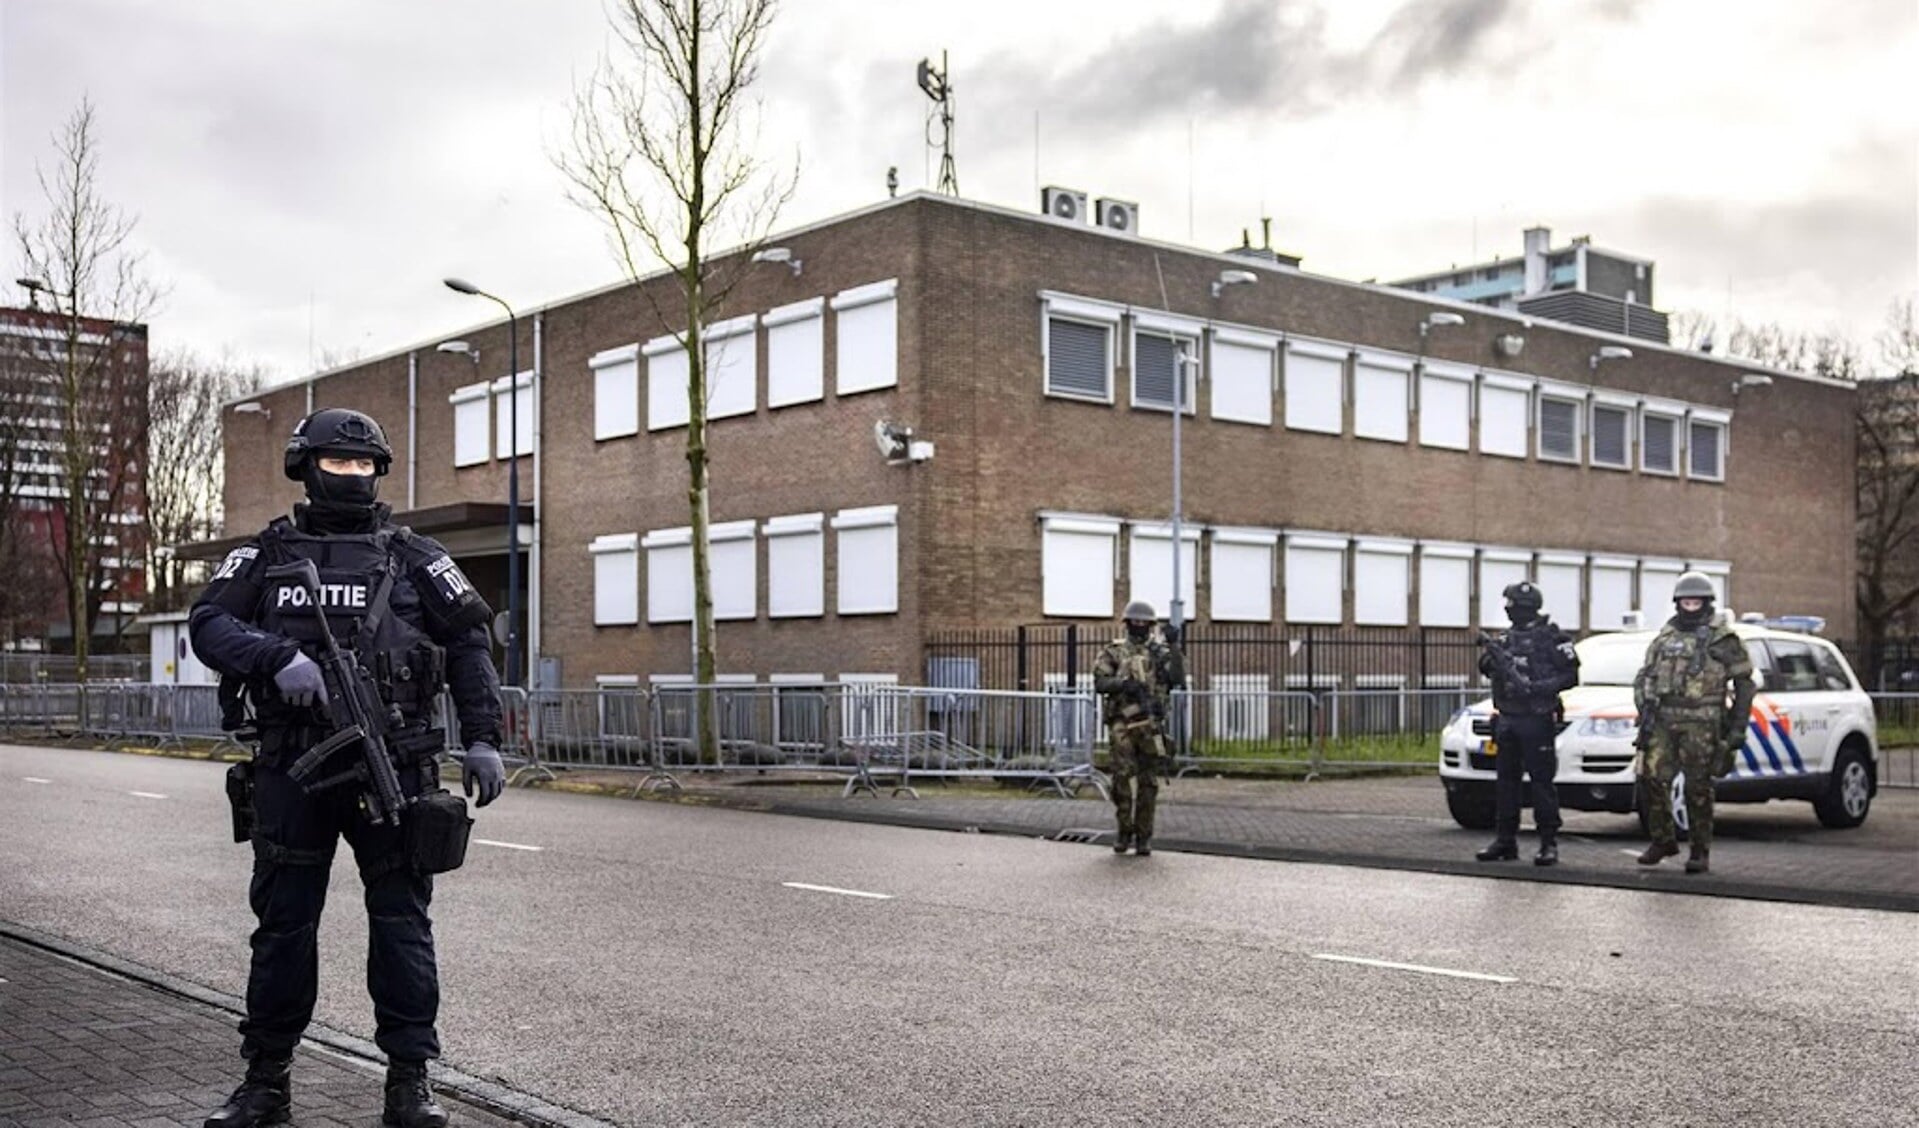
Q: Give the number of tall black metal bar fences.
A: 1